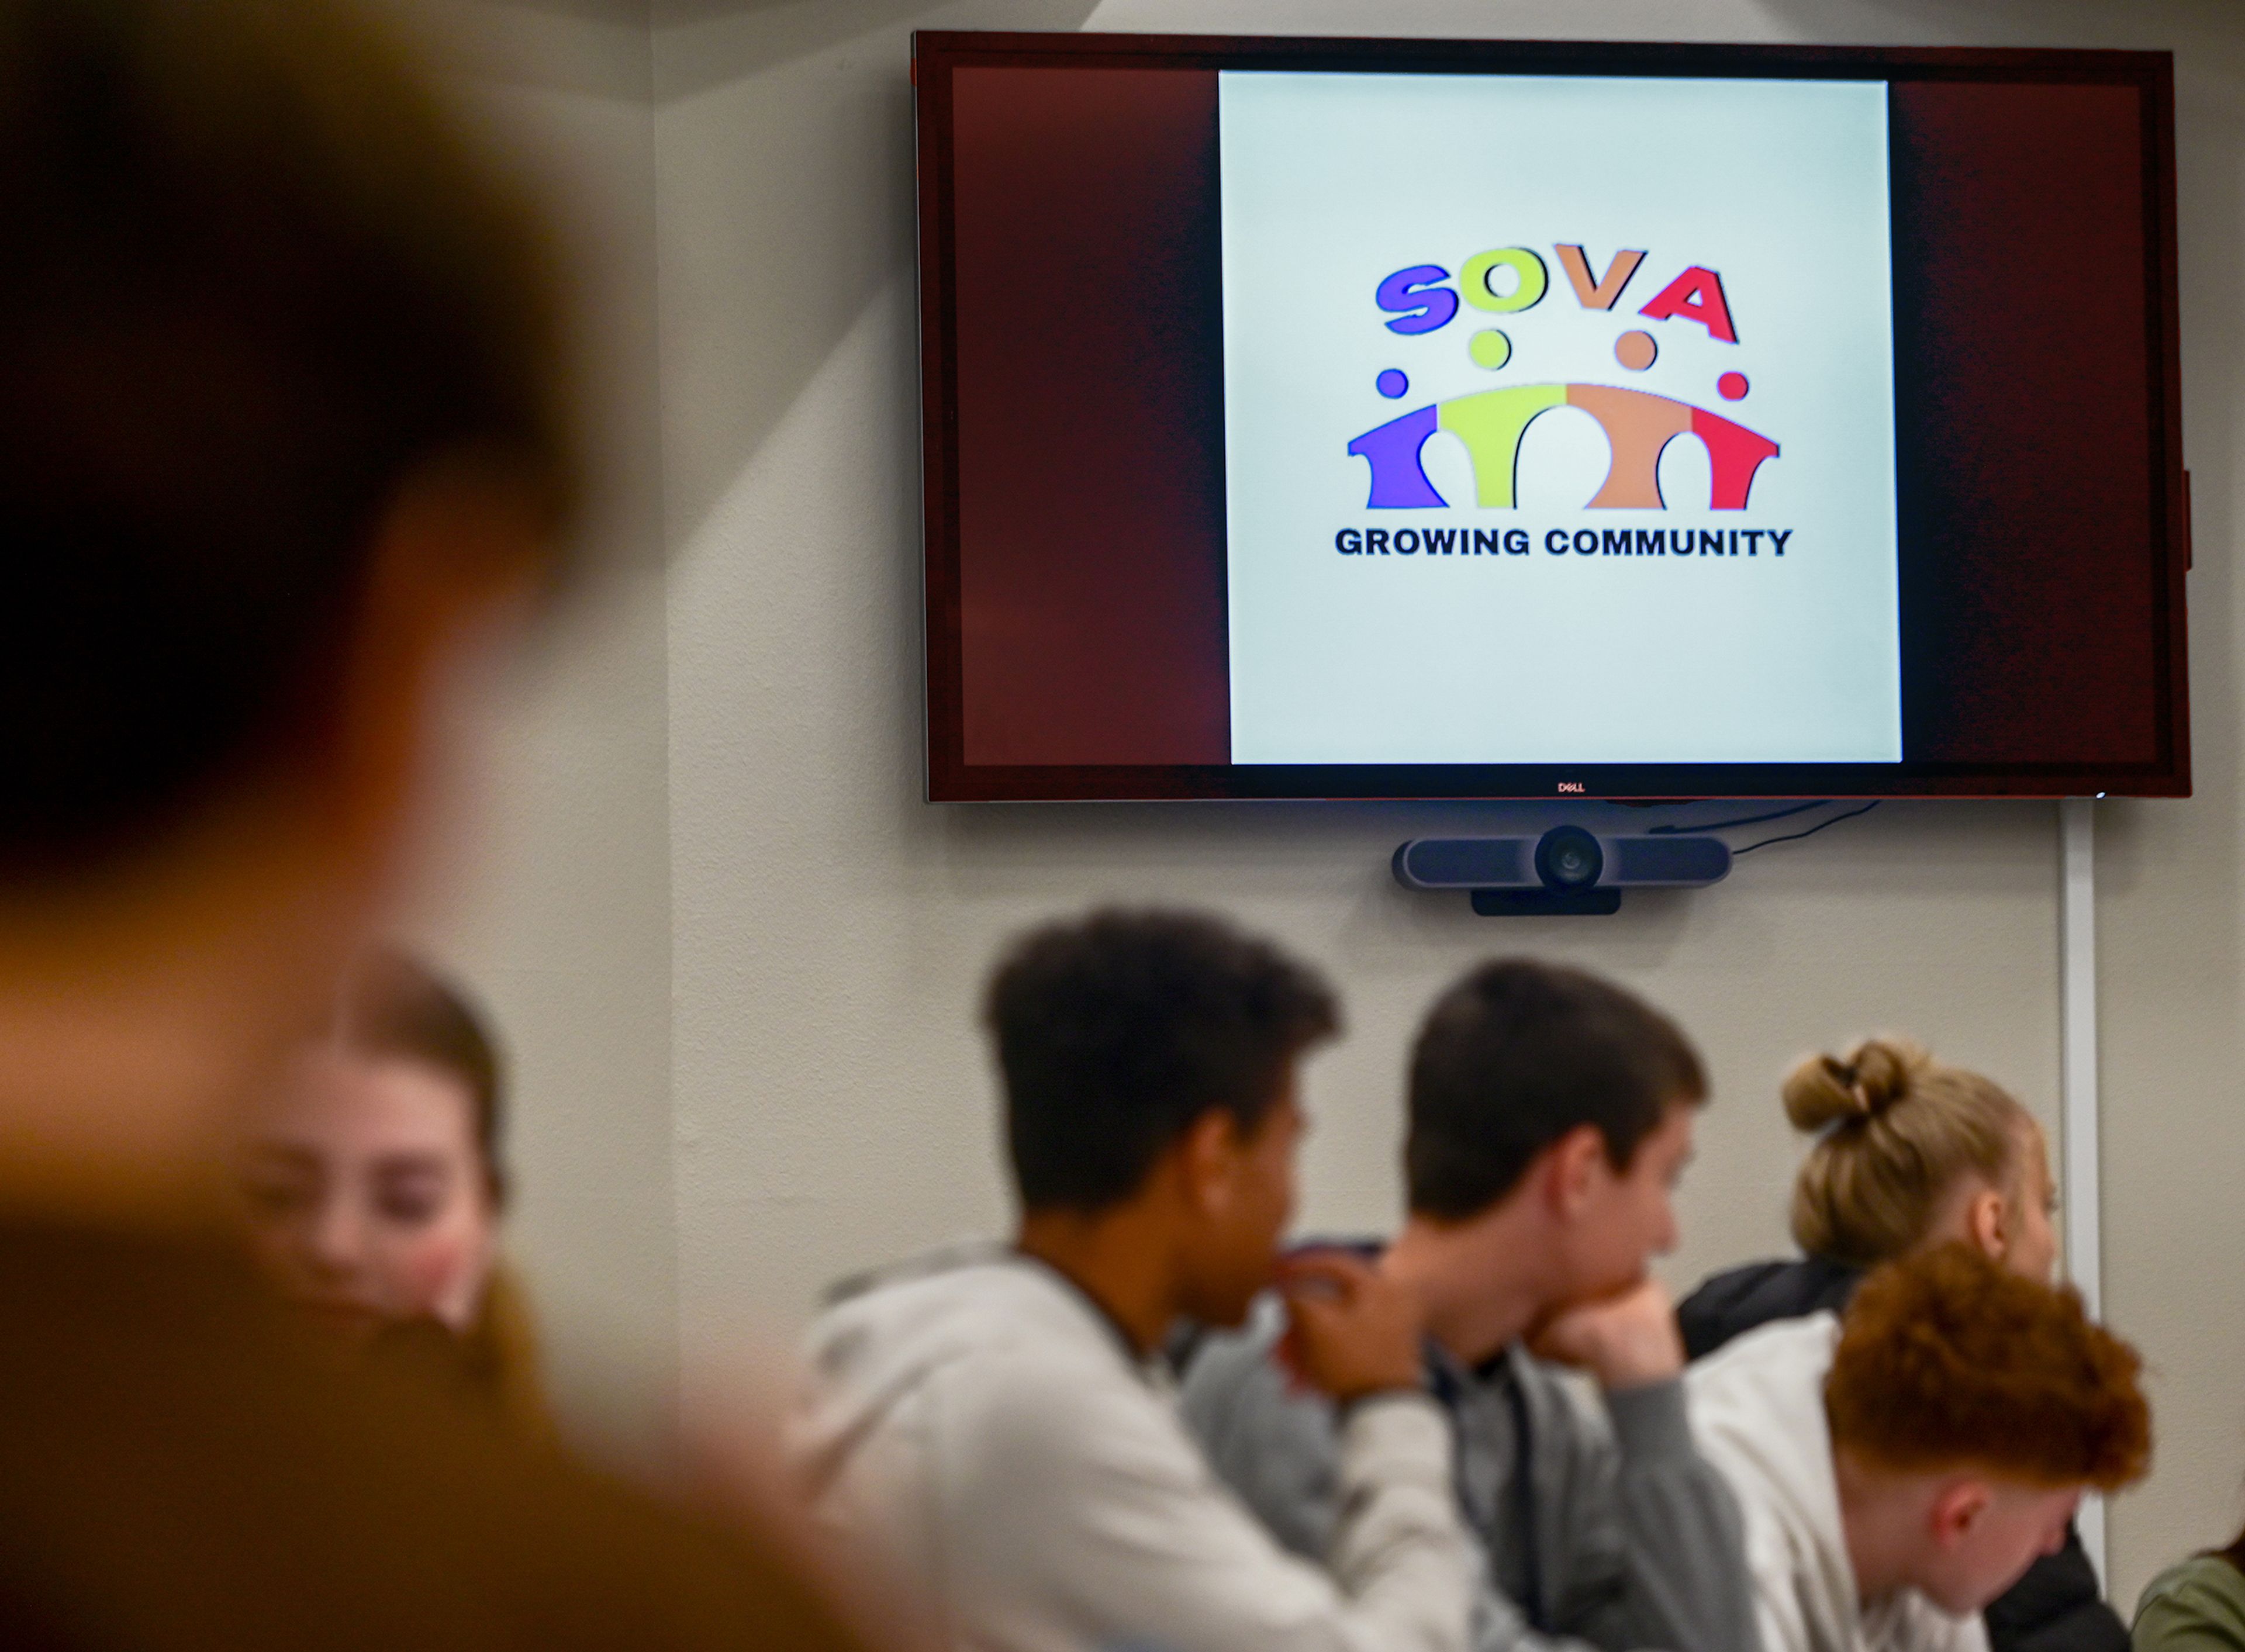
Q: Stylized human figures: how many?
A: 4